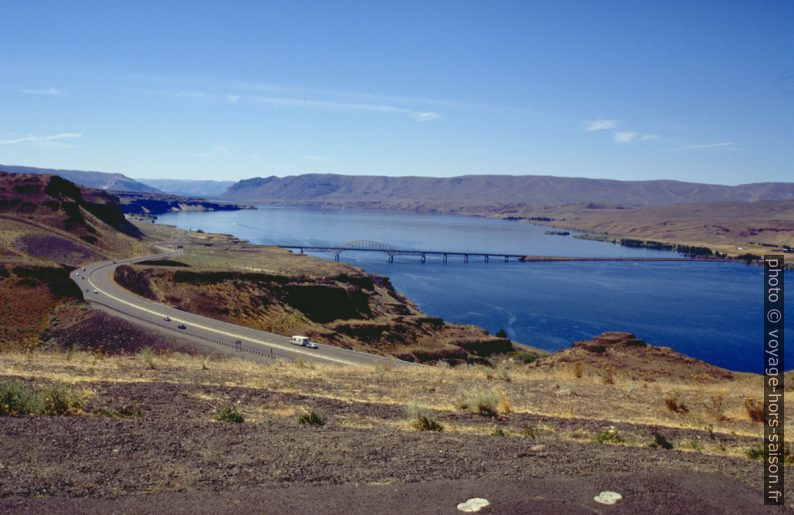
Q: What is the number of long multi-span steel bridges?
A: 1